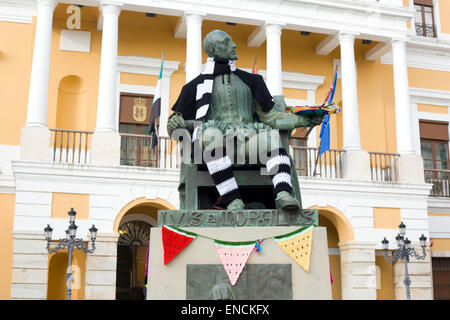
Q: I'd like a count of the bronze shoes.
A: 2